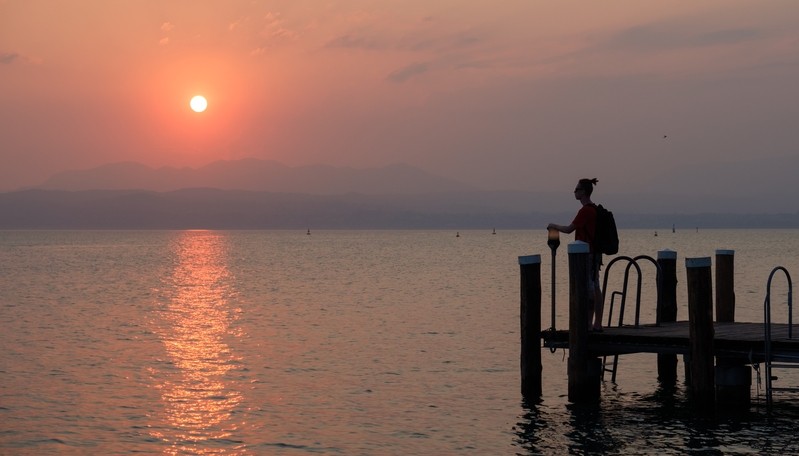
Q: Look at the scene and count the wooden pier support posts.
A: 5